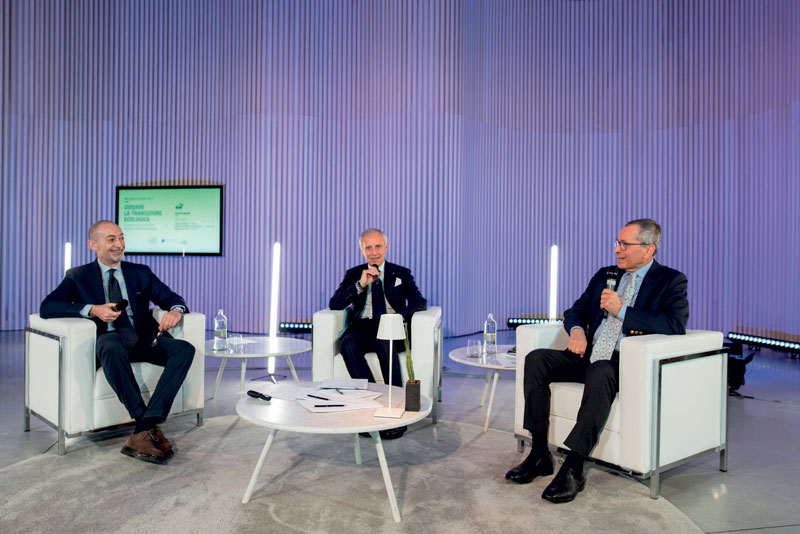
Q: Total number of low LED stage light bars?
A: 3